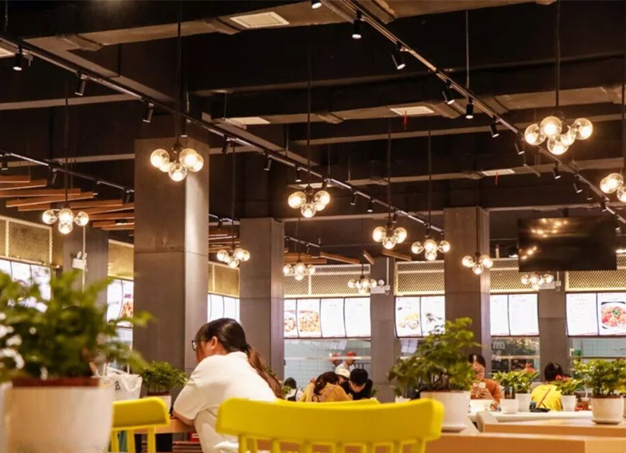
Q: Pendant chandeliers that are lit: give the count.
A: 12